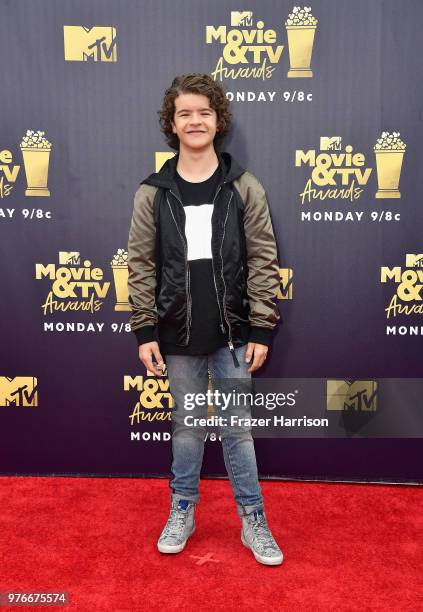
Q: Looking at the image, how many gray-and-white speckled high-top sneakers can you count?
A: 2